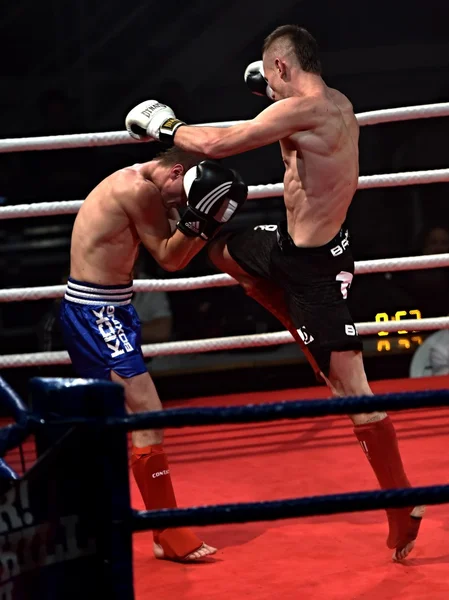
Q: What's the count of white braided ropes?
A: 4